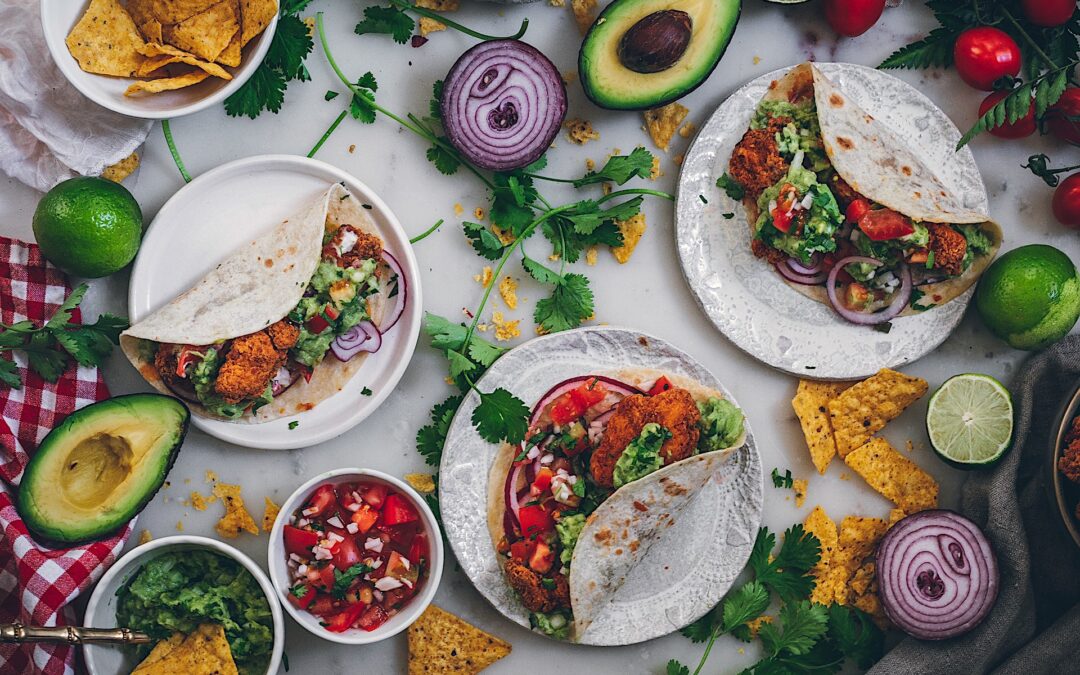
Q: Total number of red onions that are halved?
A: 2